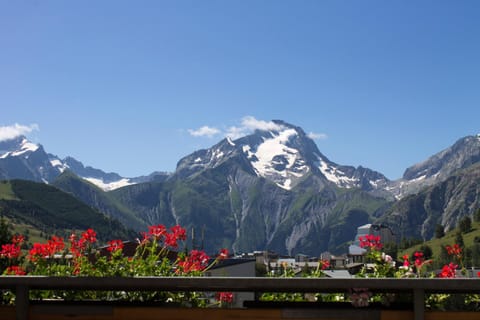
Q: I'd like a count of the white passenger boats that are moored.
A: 0